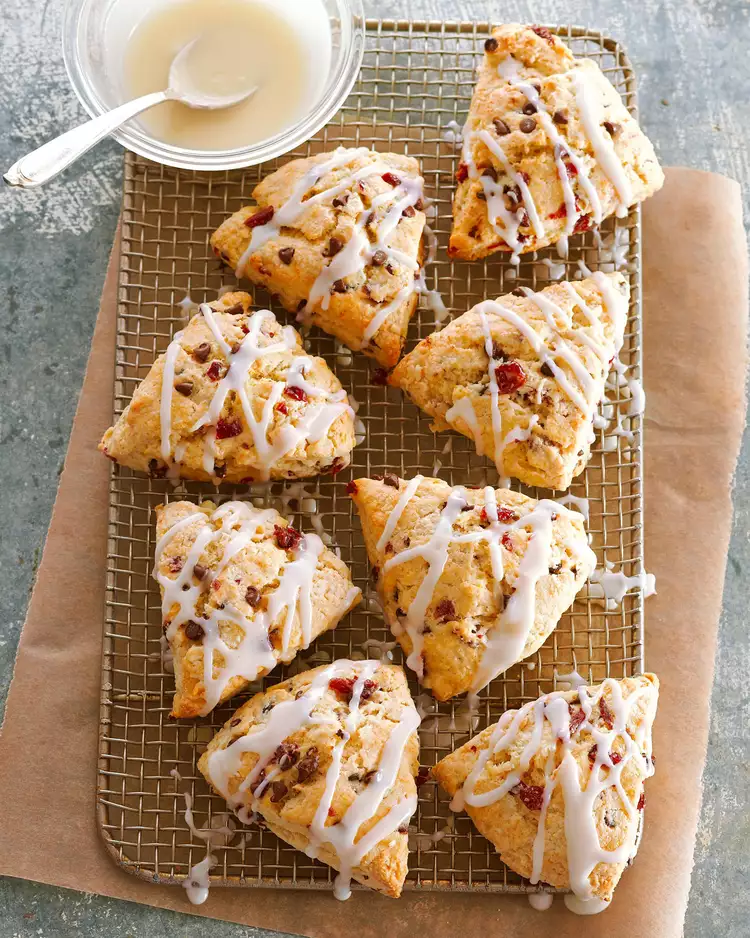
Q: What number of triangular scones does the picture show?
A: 8